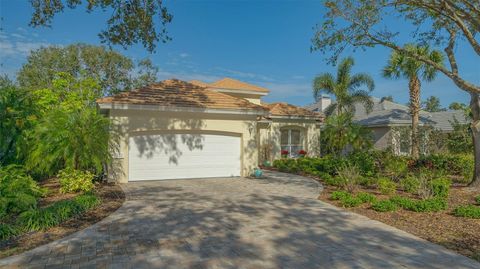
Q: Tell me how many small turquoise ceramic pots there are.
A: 1